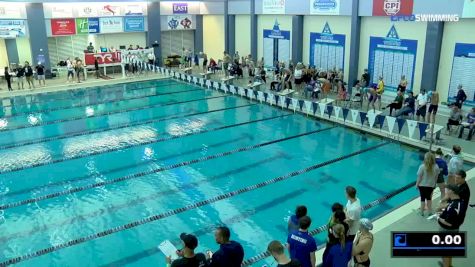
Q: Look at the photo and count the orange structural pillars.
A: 0